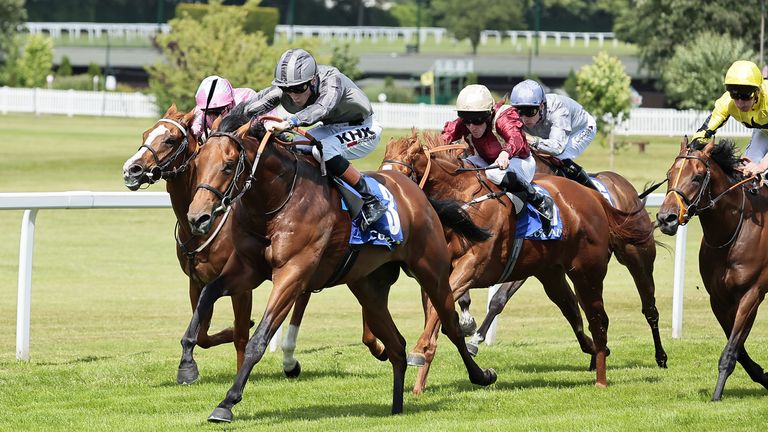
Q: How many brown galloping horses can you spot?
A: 5